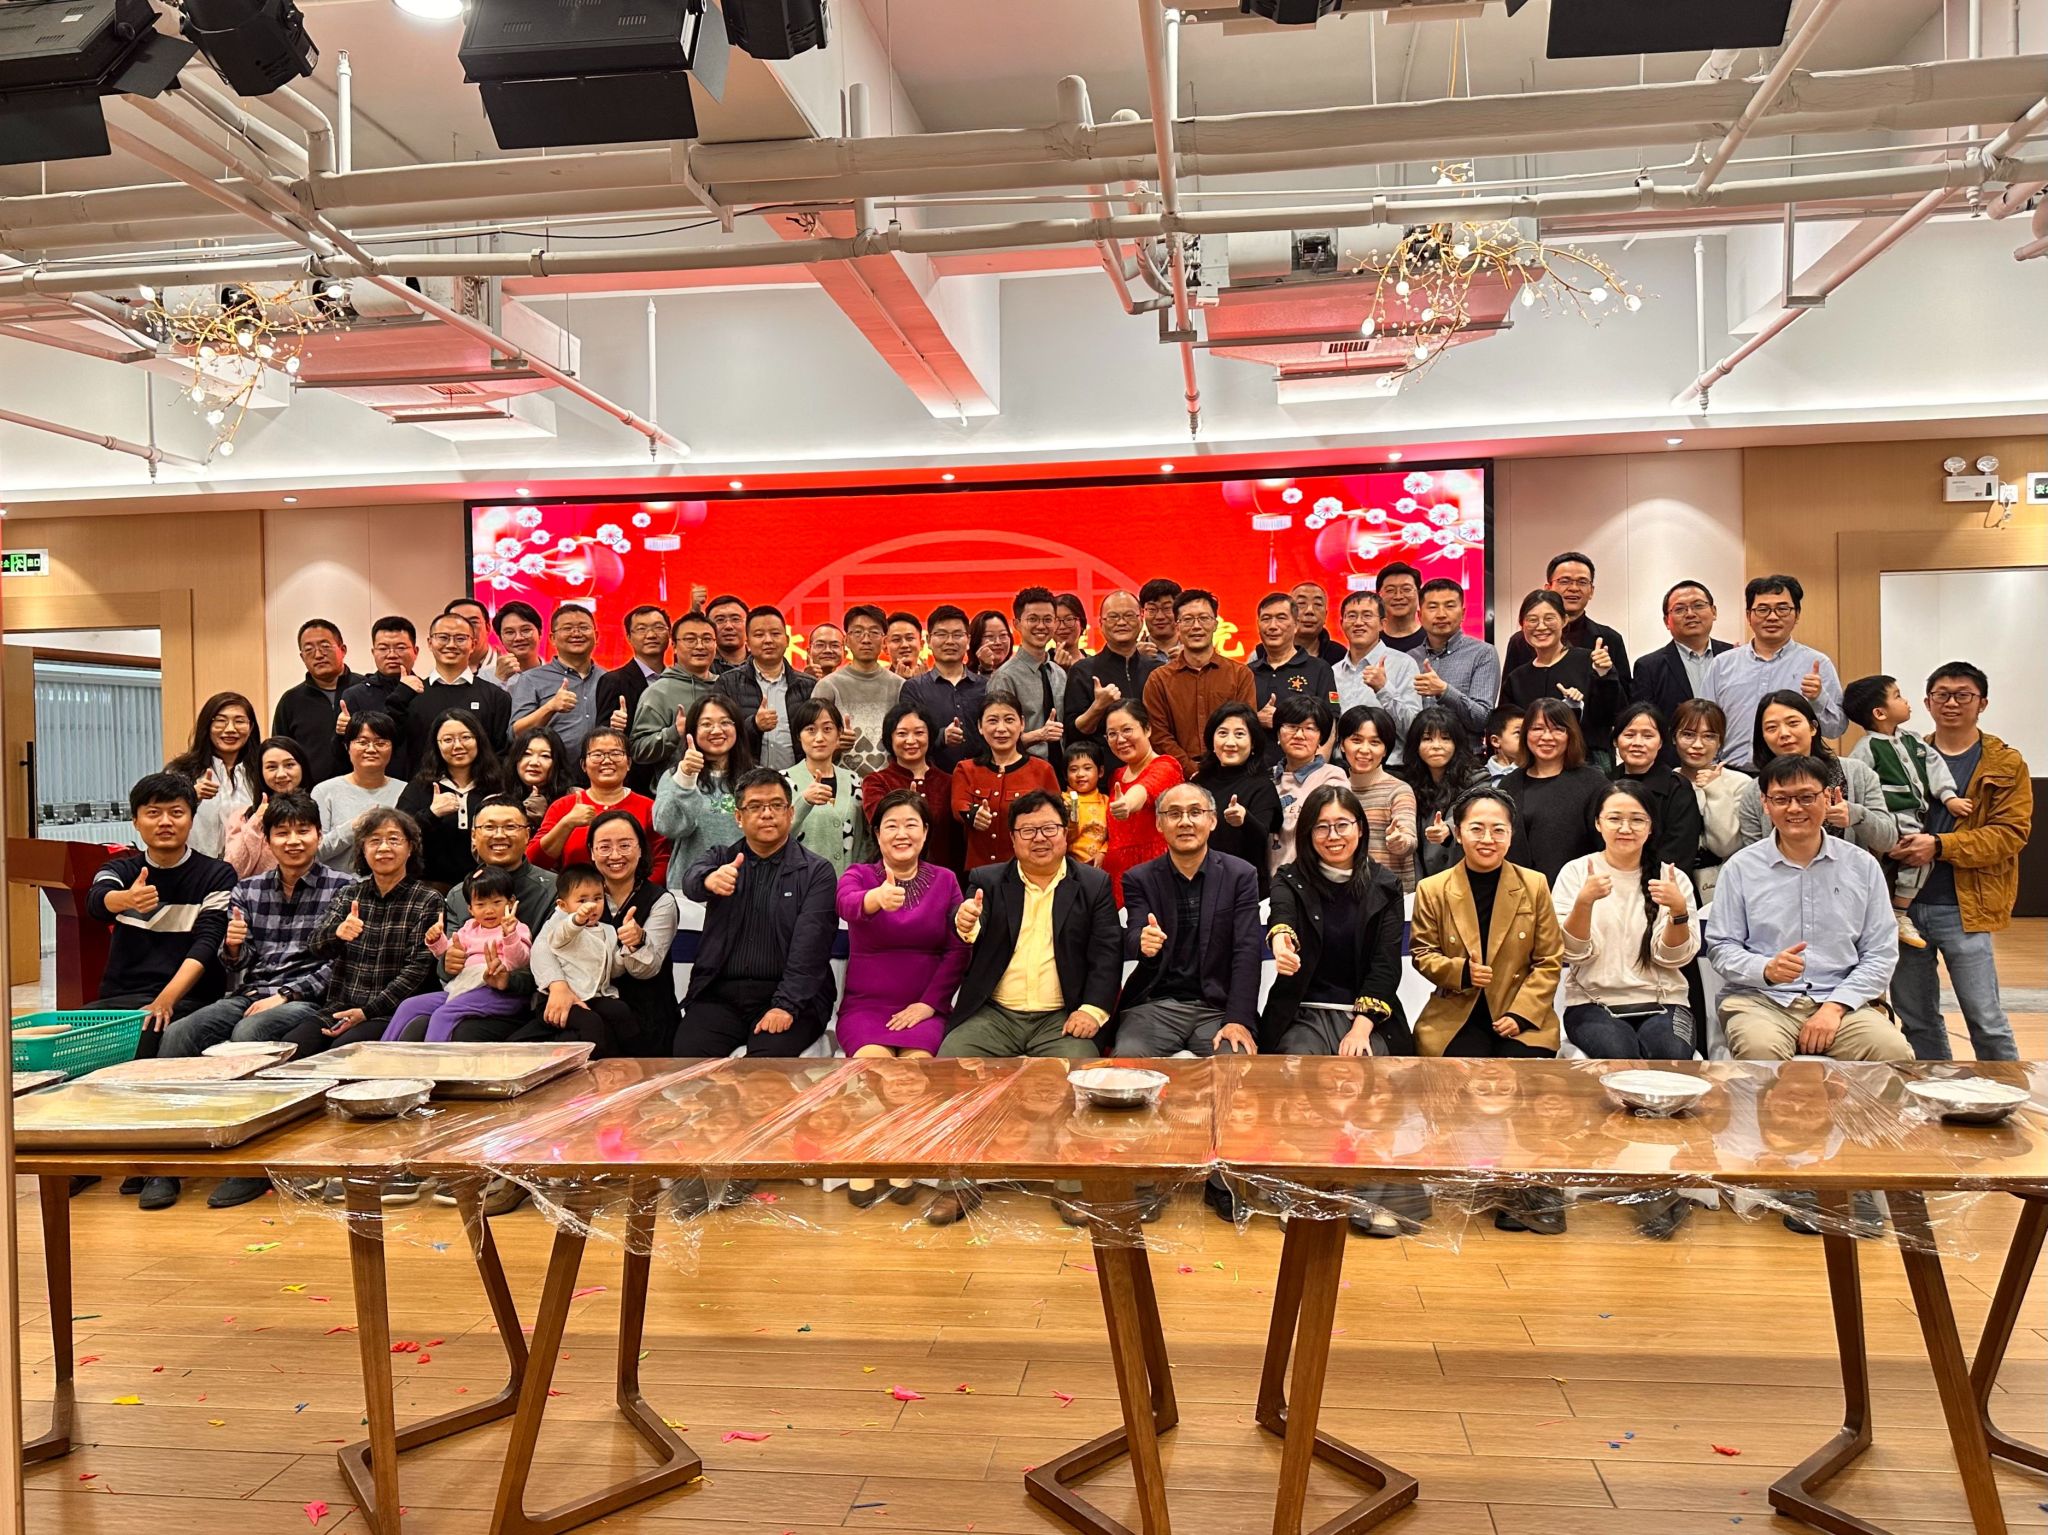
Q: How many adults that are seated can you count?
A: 13